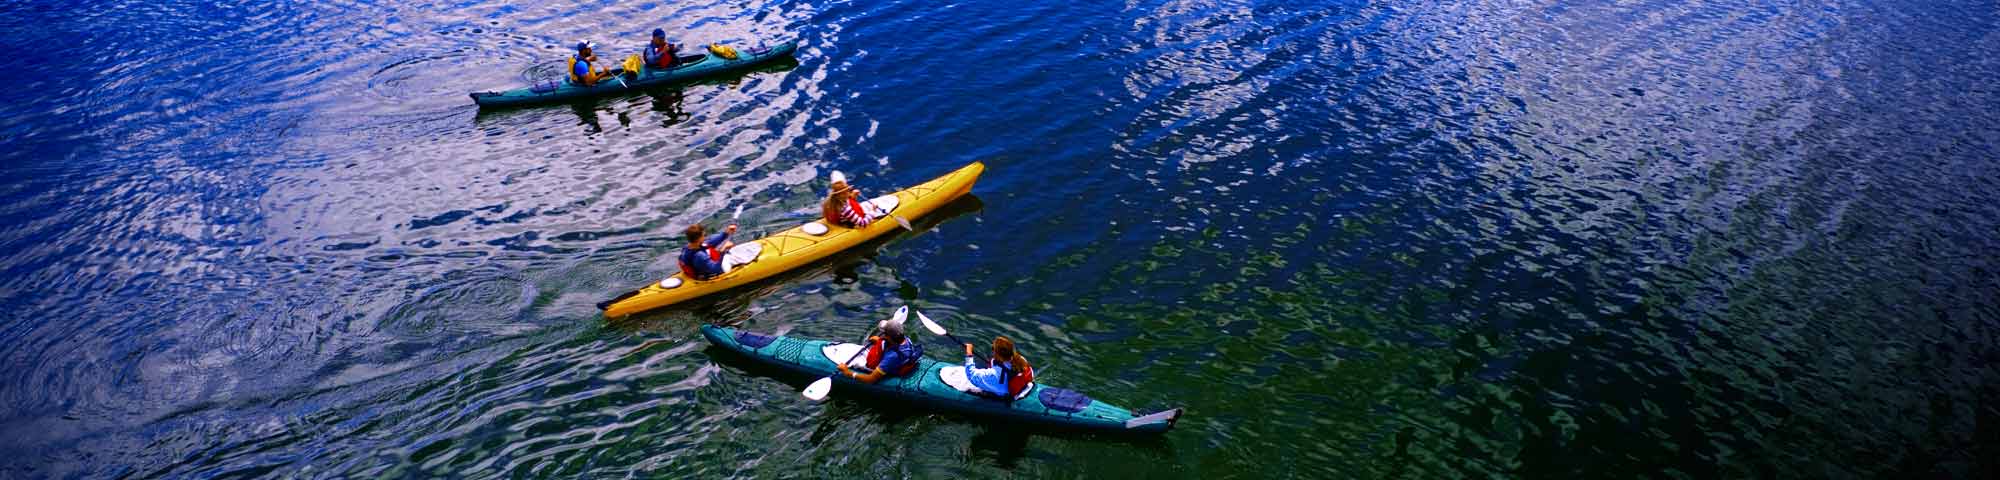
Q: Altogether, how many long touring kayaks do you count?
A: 3